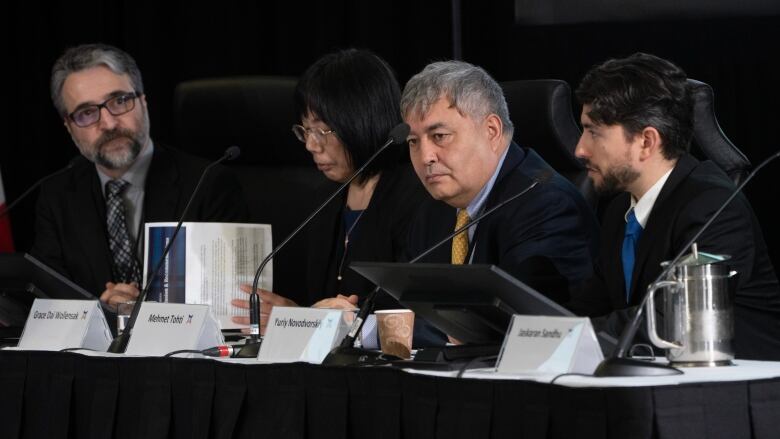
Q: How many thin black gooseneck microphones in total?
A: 5